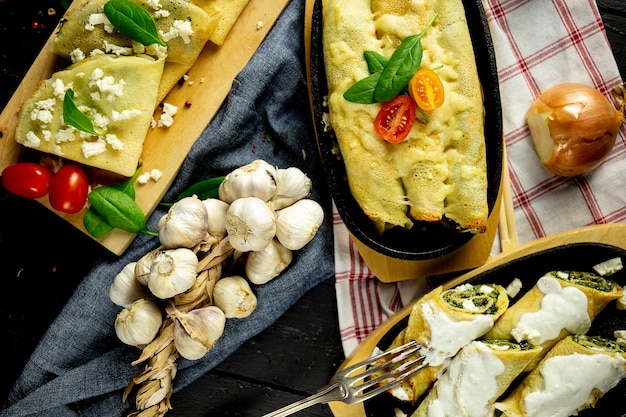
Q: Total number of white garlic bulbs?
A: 13